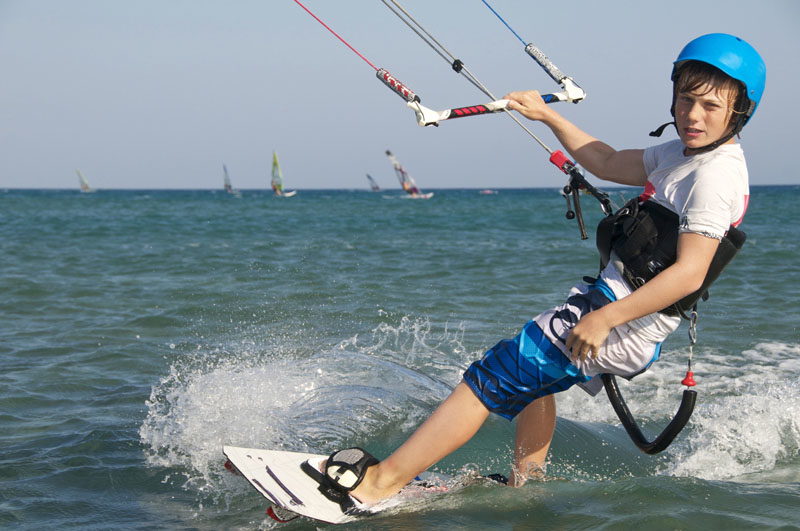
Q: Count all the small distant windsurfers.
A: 5